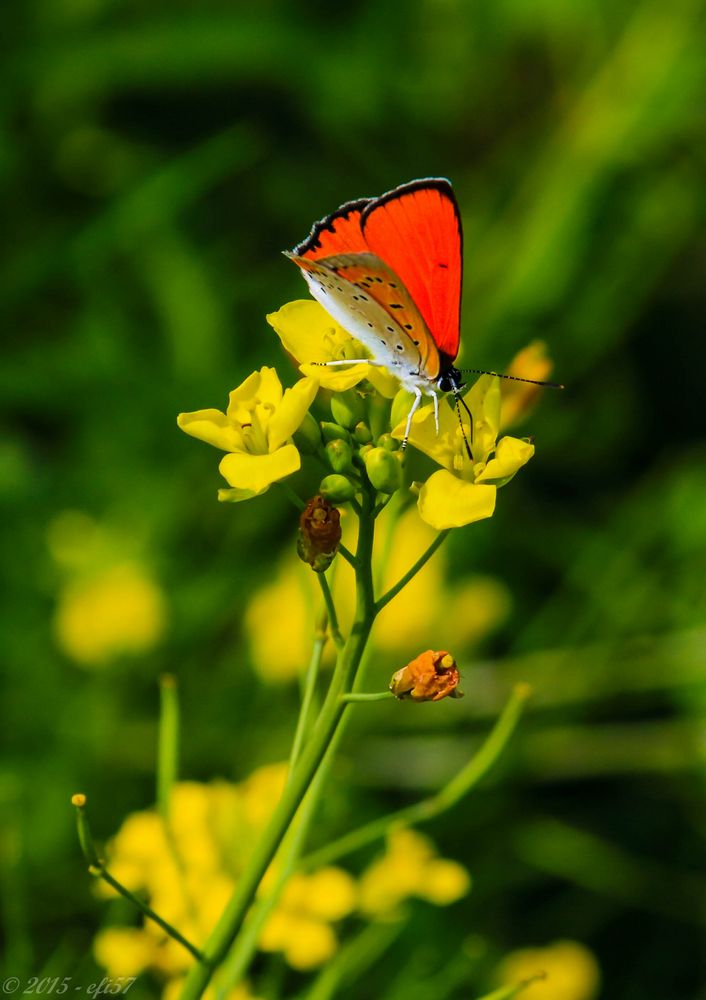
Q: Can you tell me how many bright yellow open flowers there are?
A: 3